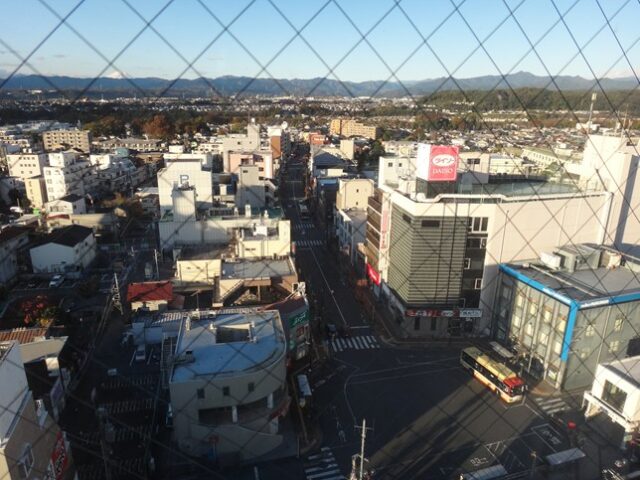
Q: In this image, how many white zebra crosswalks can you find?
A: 5